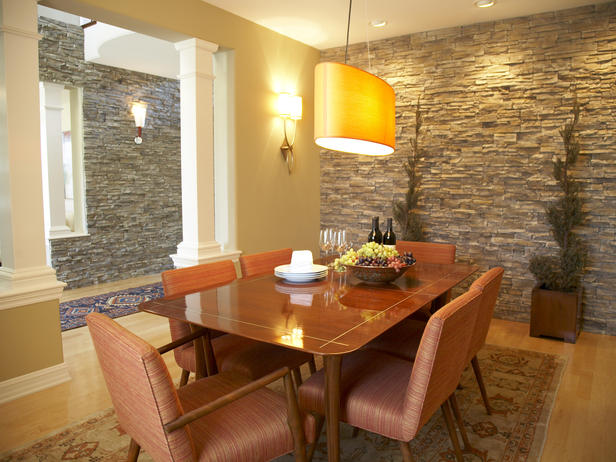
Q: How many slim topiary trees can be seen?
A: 2